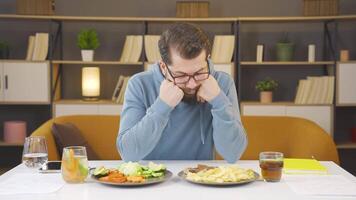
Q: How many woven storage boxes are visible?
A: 3